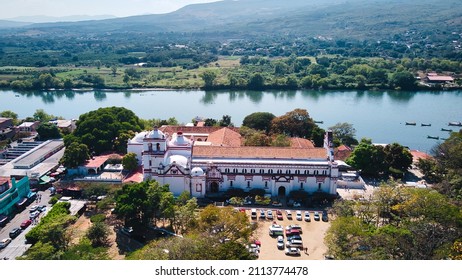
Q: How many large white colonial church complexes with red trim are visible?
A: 1